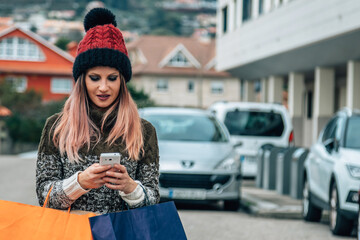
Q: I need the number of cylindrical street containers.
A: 4